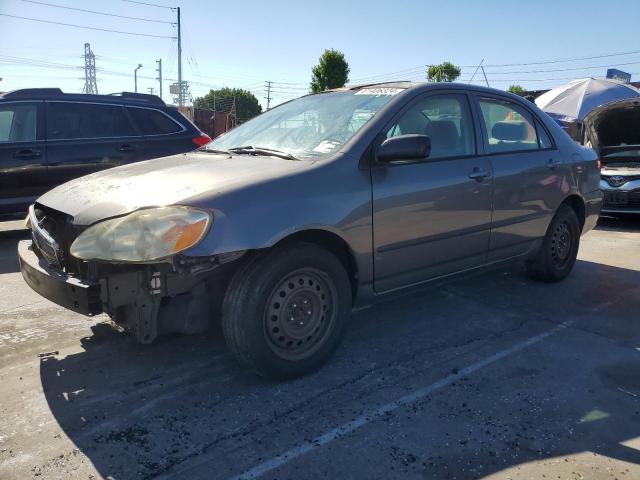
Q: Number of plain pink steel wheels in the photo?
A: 0